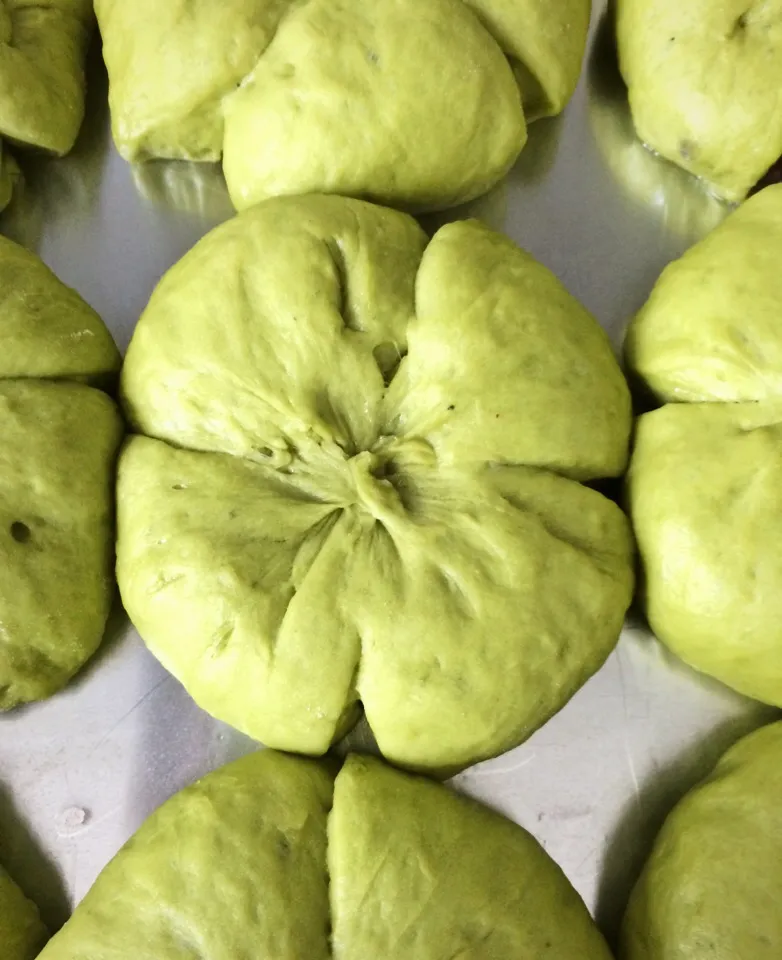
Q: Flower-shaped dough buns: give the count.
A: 9